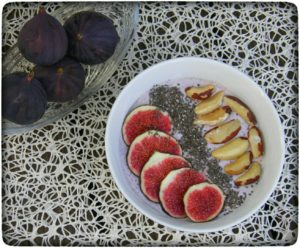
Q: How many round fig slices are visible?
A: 5